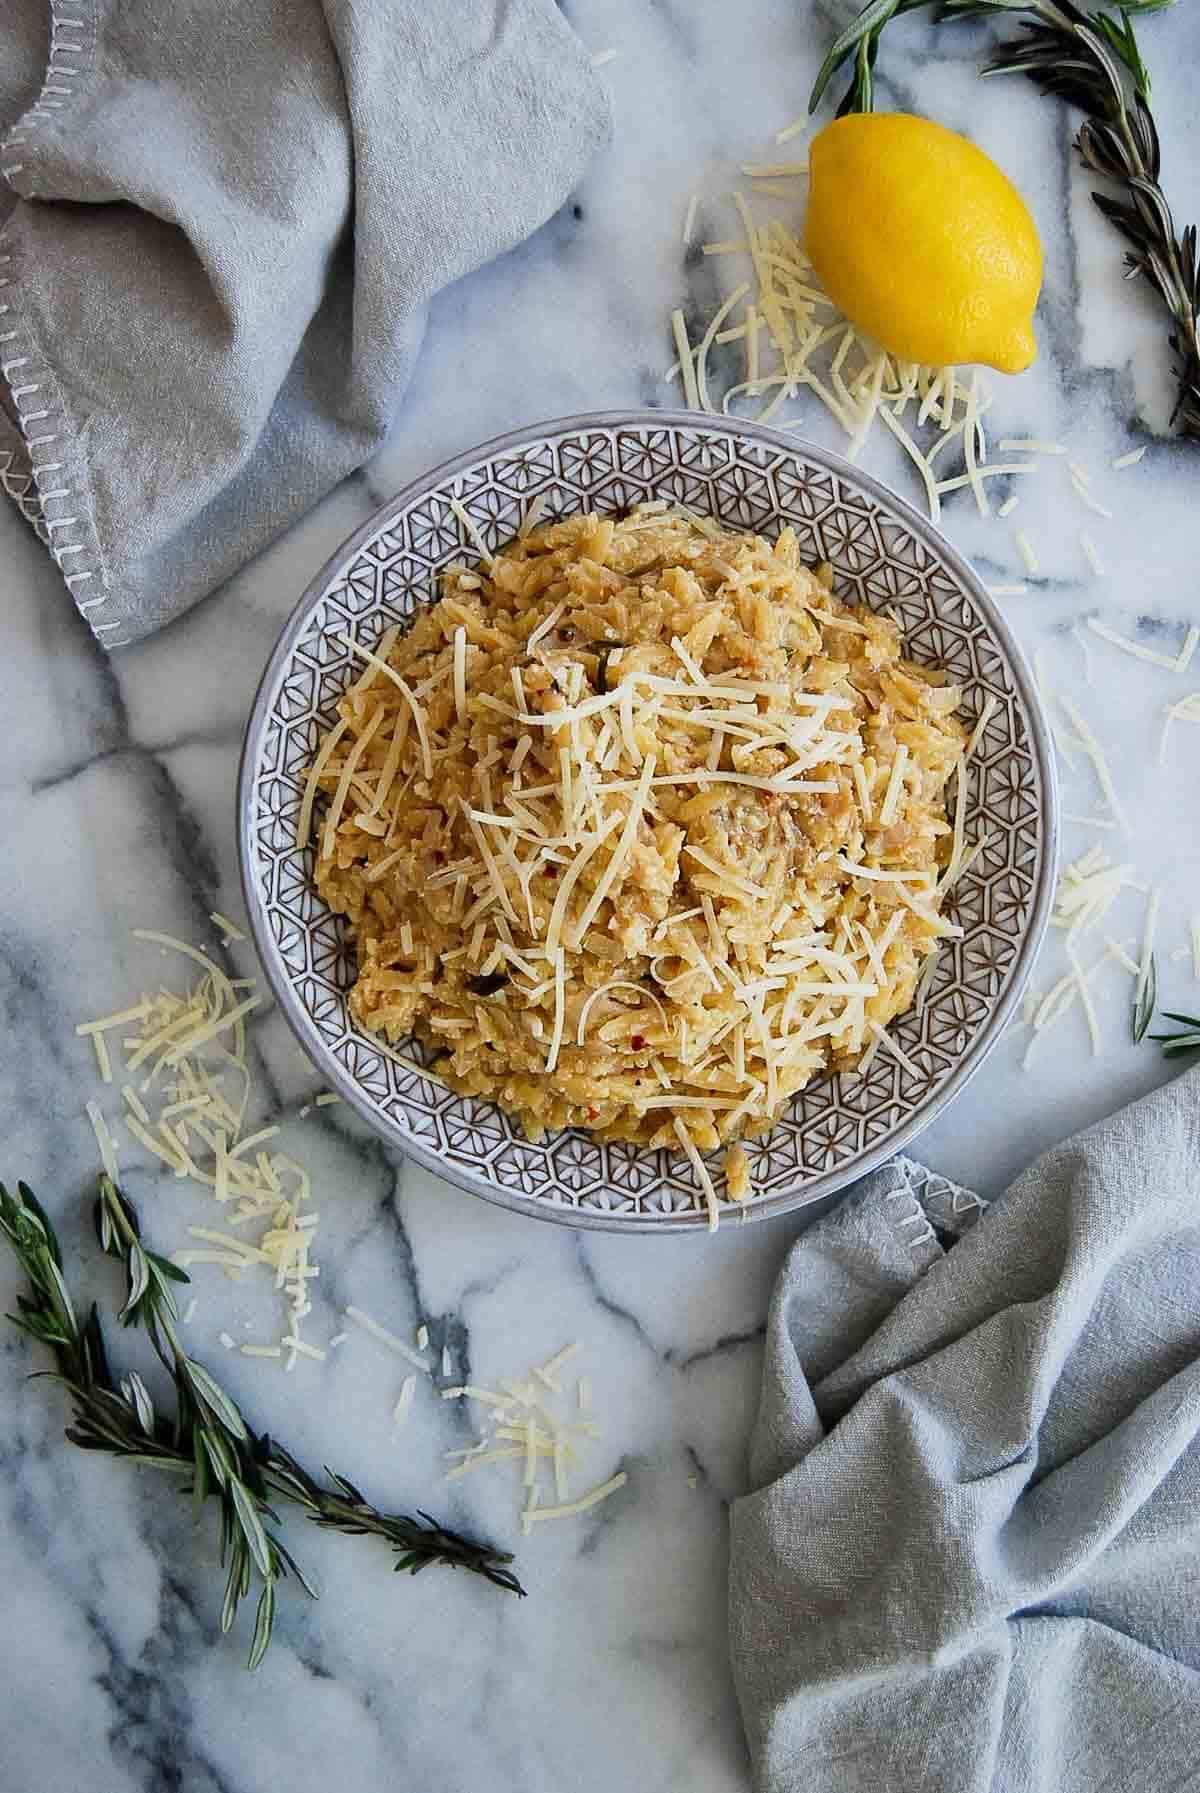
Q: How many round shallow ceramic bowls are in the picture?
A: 1